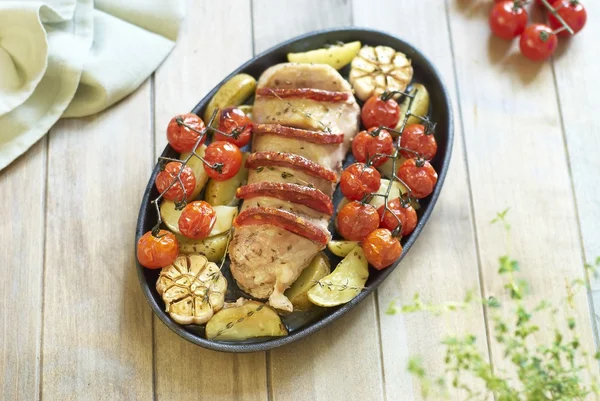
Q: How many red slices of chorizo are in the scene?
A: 5